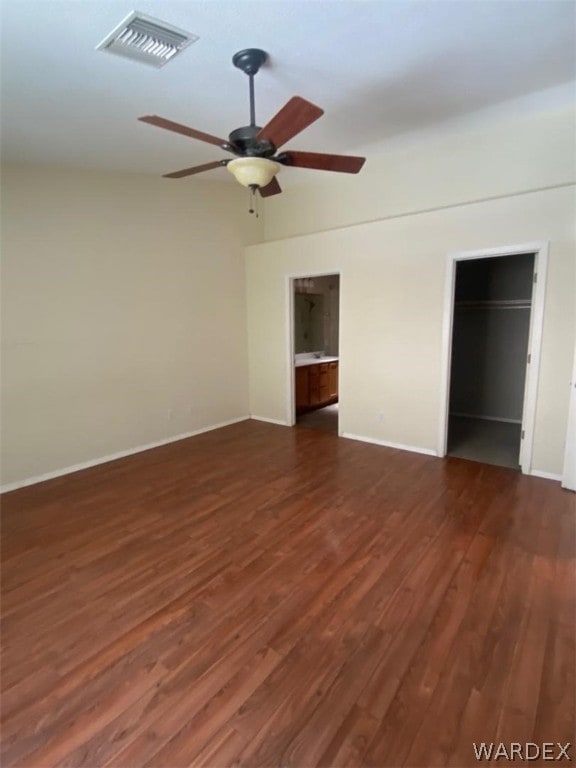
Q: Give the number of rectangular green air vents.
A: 0